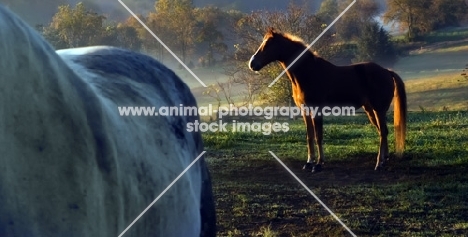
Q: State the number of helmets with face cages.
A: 0